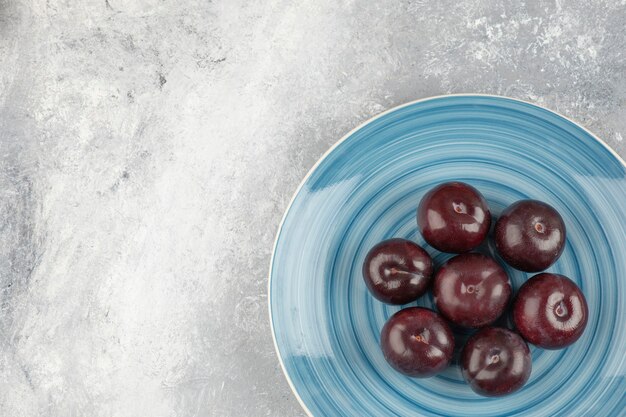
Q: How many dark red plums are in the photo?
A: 7